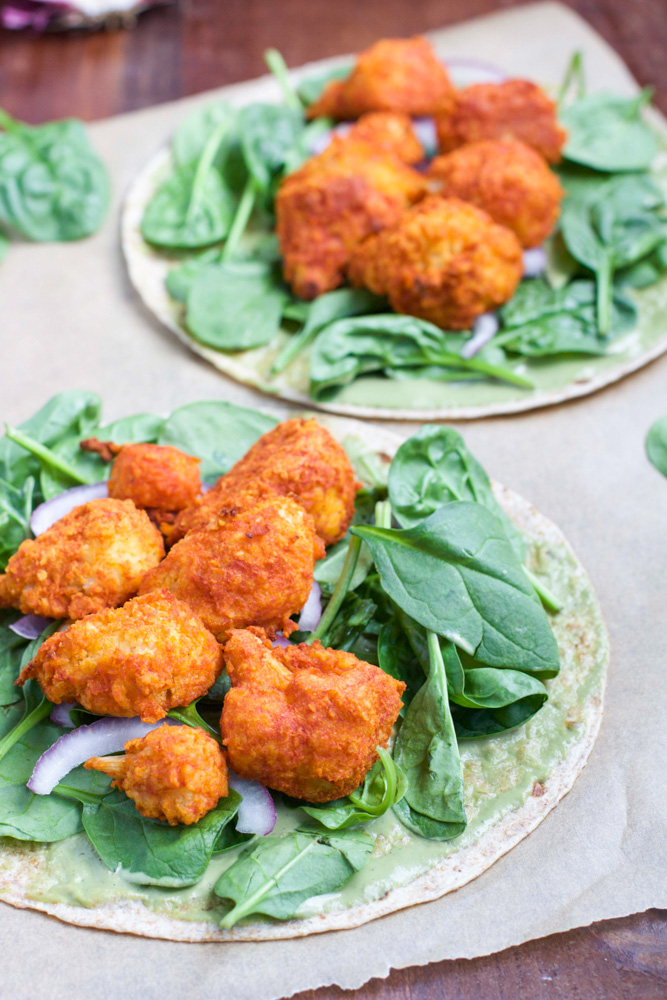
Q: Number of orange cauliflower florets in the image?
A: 13